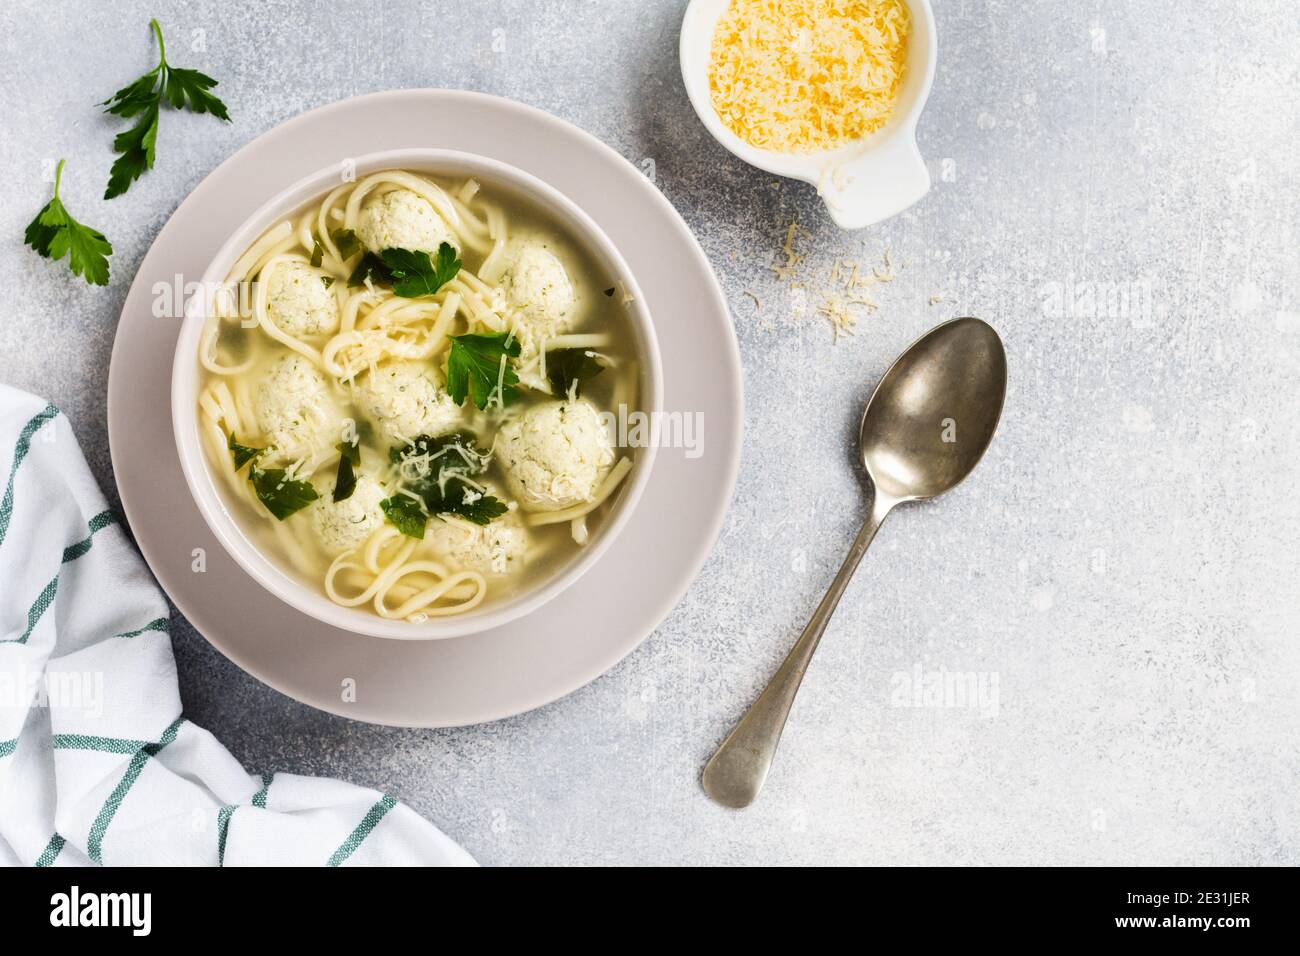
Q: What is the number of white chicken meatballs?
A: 8